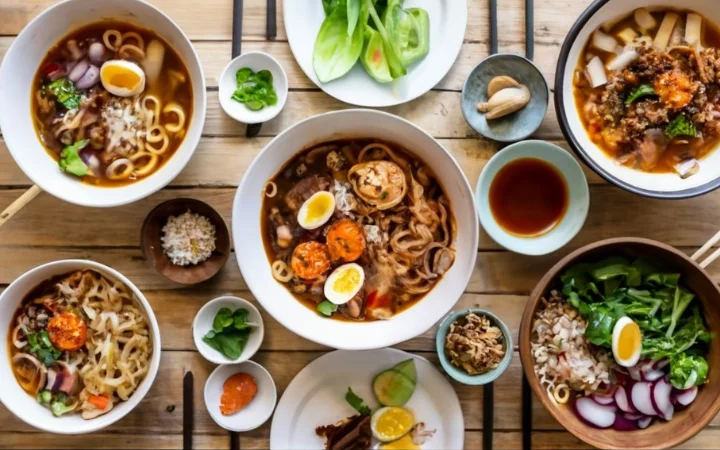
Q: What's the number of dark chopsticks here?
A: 8